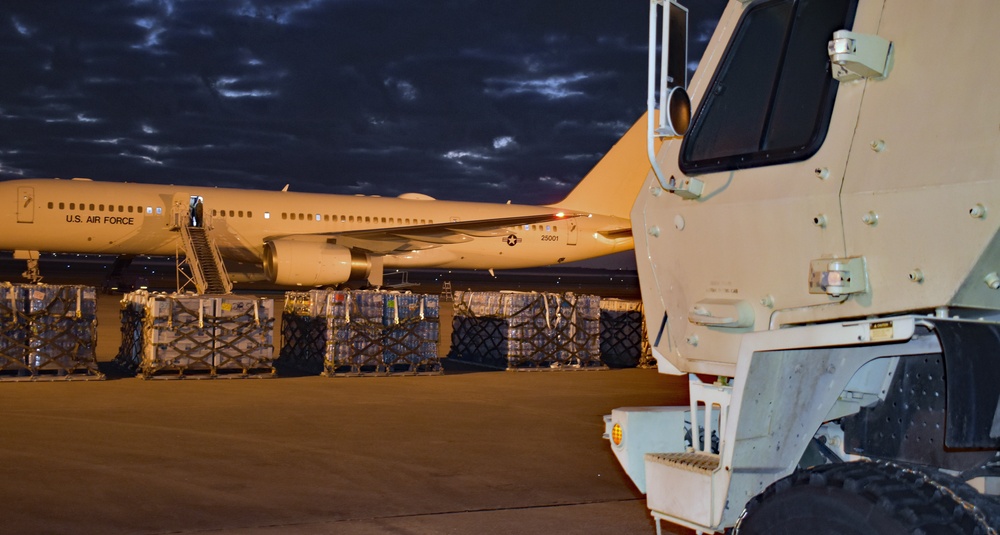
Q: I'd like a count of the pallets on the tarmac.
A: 5